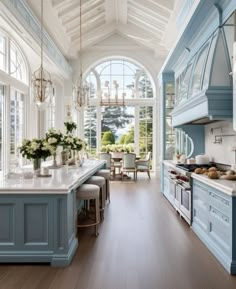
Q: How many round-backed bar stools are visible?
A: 3